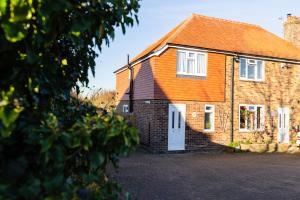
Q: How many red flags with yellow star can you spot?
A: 0